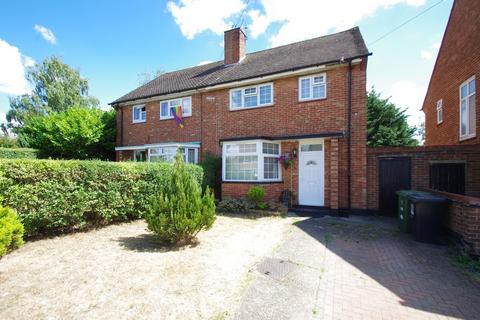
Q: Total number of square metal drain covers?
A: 1